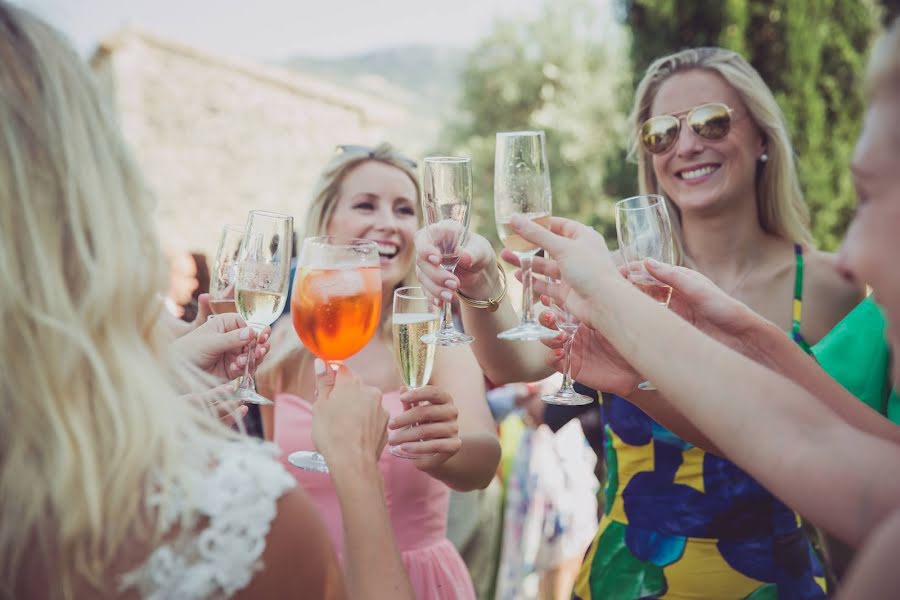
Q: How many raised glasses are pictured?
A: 8